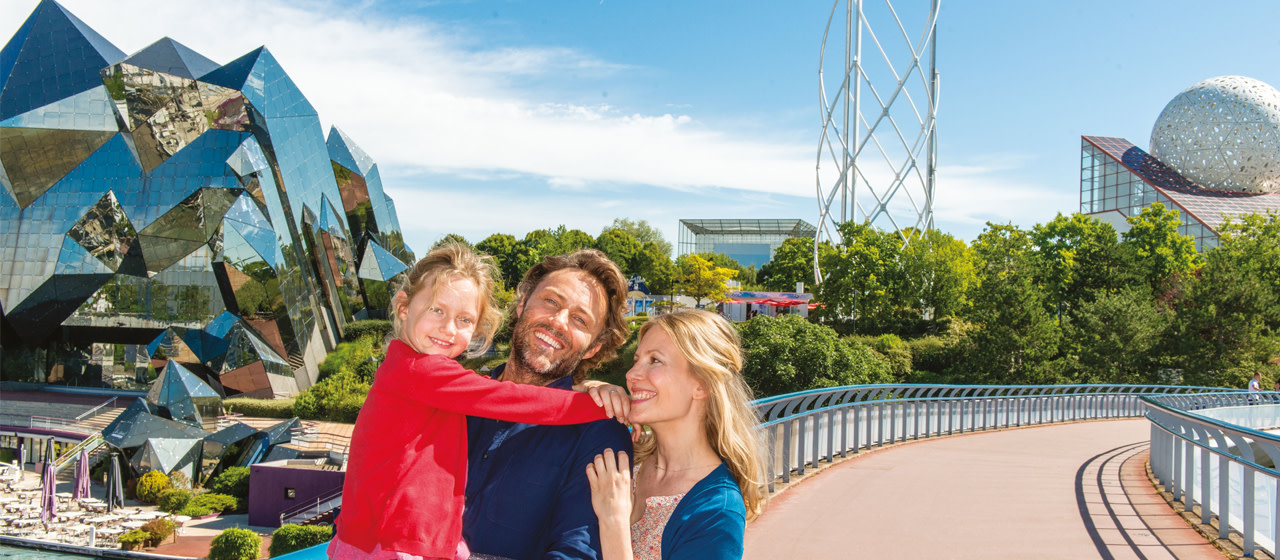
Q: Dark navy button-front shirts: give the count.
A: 1